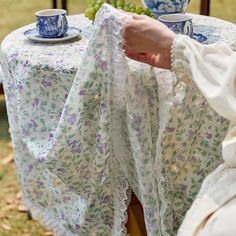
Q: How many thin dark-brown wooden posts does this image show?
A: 3